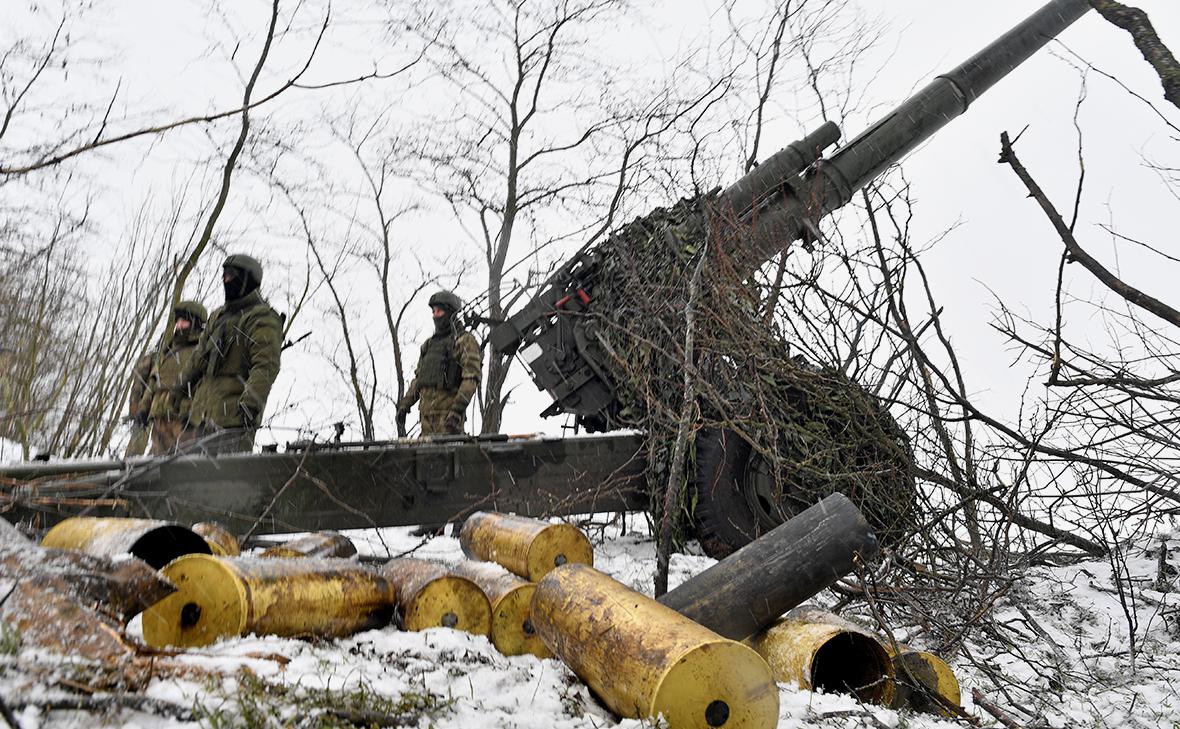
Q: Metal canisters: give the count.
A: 11